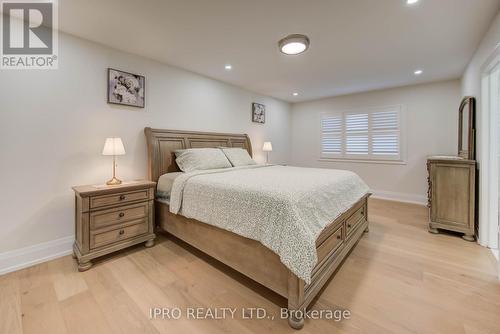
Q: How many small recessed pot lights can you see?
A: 4